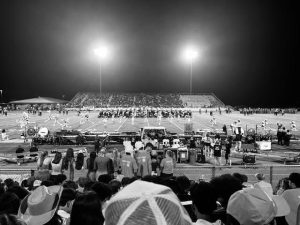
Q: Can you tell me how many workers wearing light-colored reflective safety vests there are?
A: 0